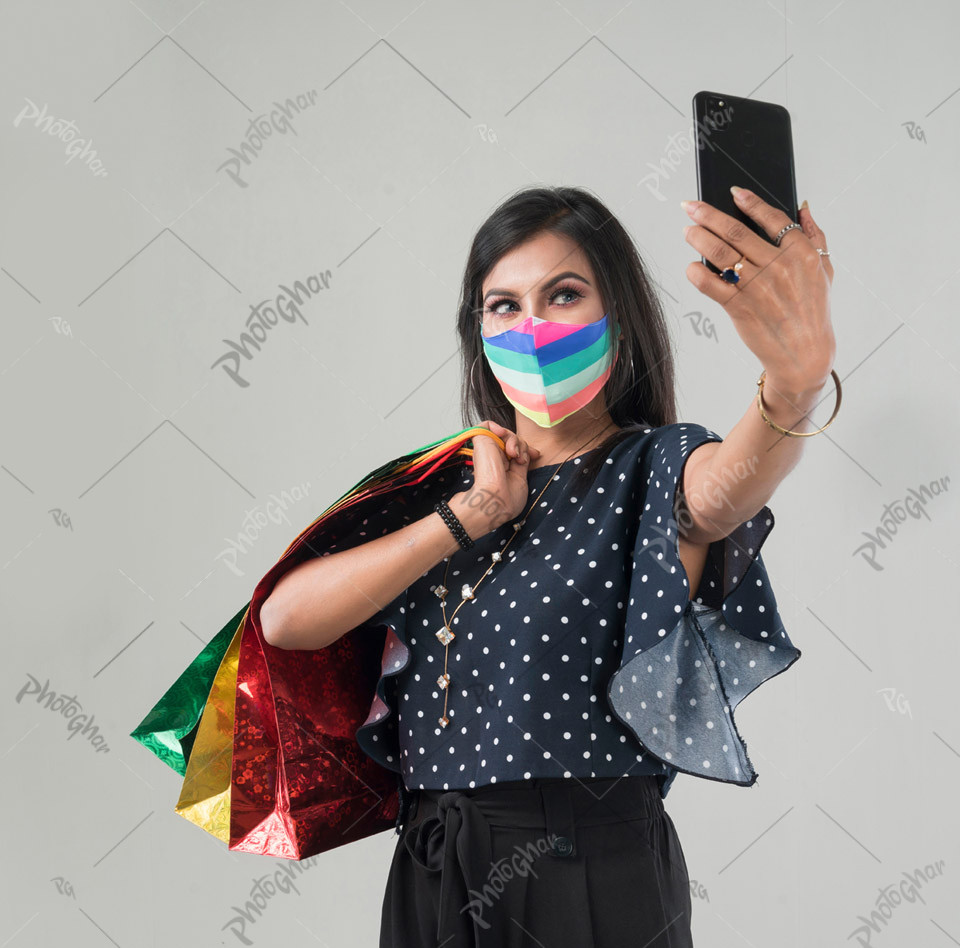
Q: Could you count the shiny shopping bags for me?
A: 3